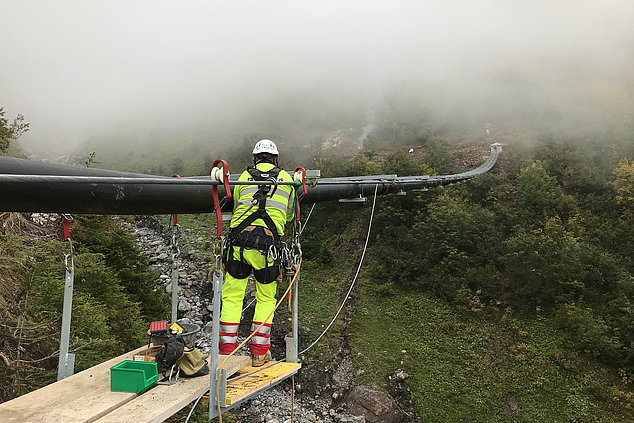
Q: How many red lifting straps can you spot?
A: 4